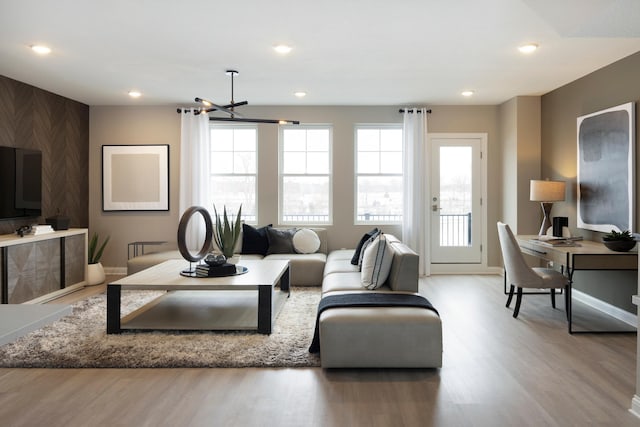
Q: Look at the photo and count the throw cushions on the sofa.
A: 6